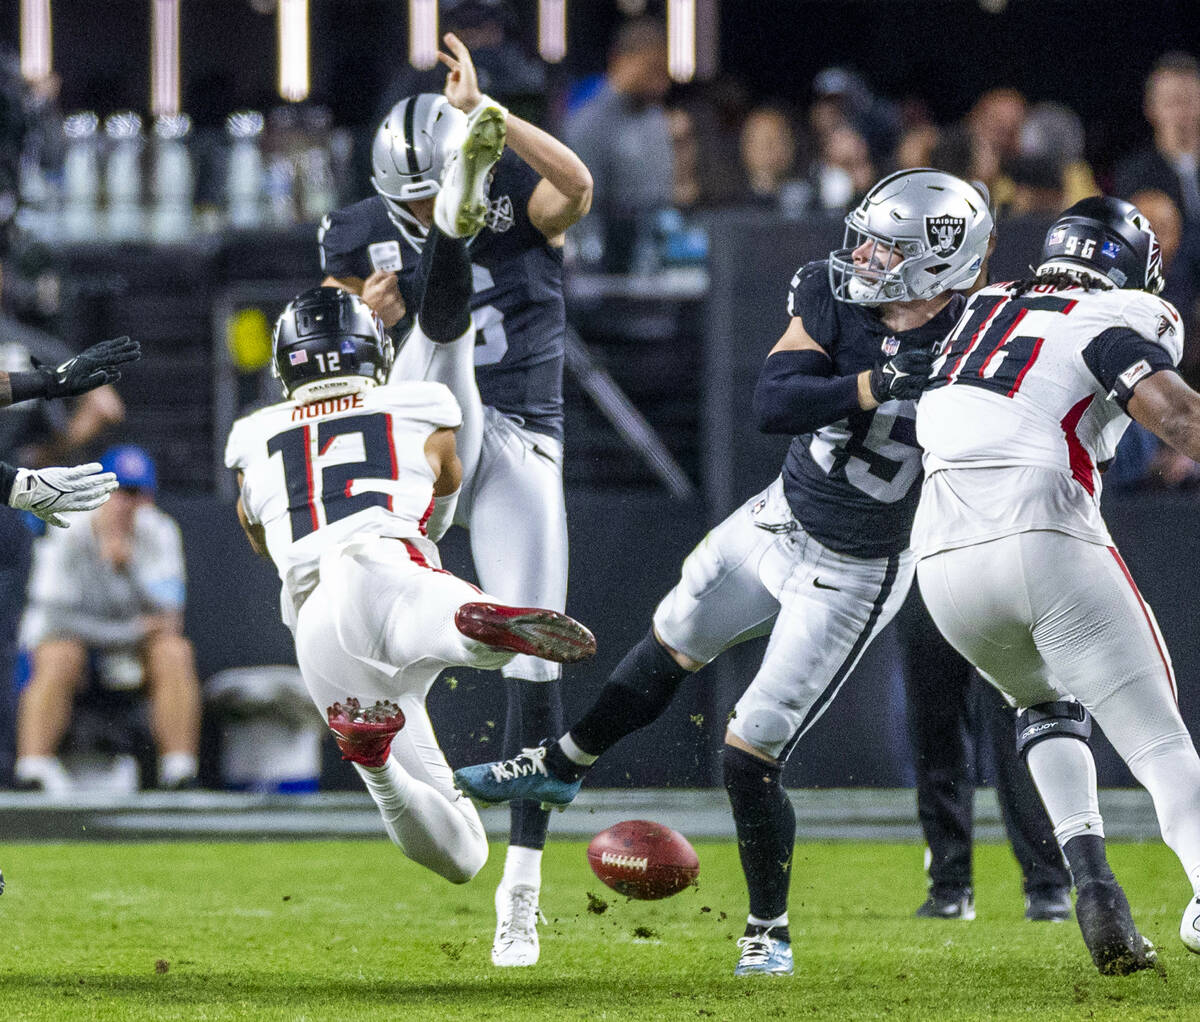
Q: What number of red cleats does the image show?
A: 2